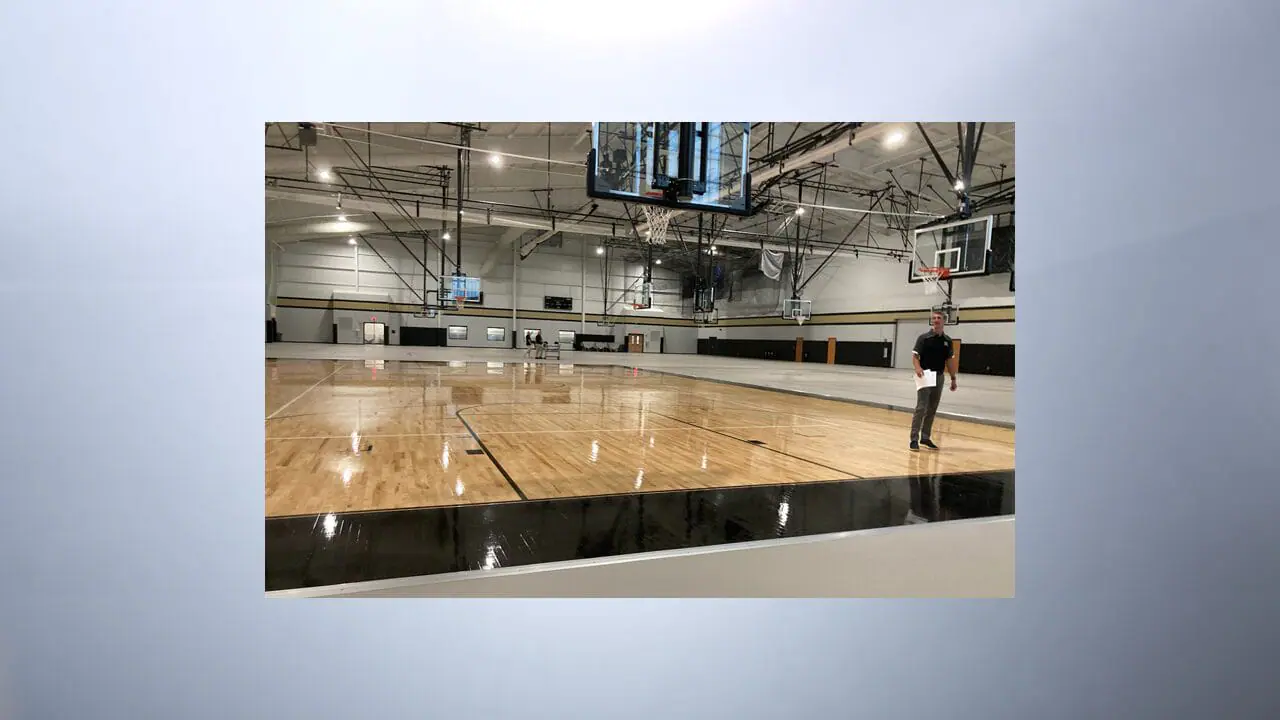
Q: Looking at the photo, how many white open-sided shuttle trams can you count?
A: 0